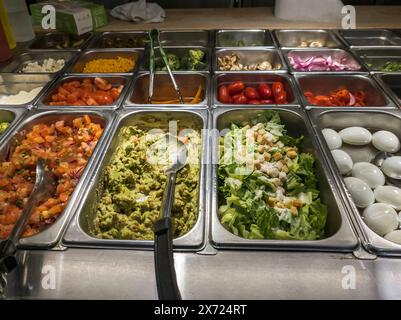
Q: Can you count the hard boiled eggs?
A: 11